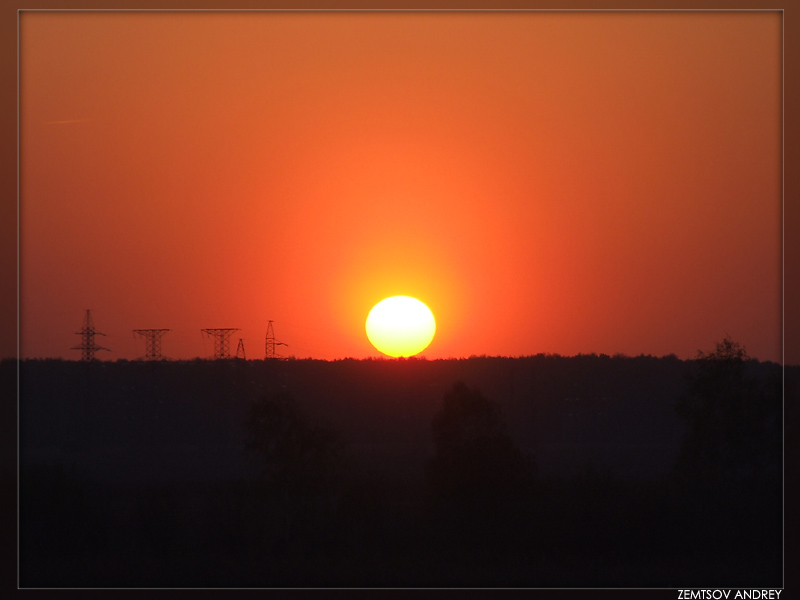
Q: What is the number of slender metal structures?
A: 5